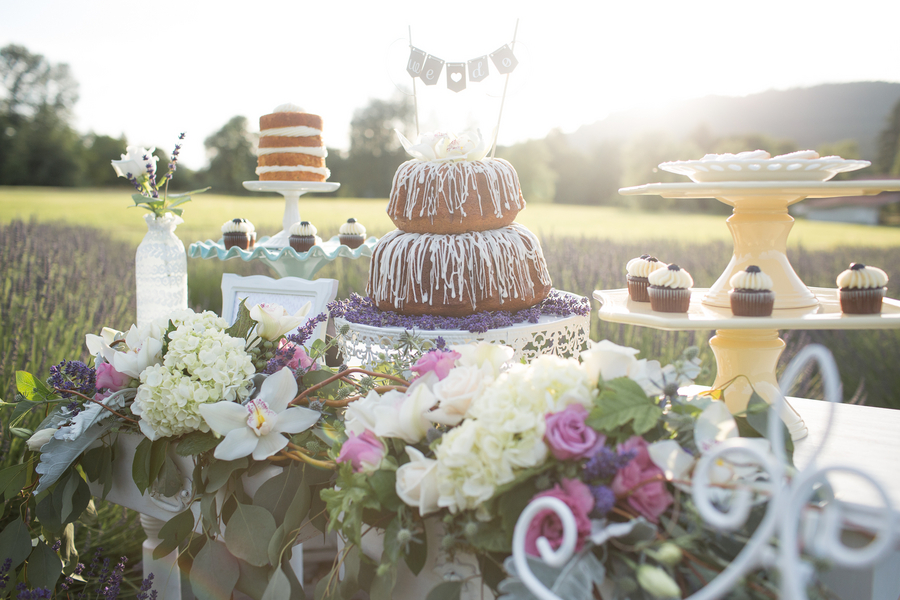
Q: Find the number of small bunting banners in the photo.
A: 5